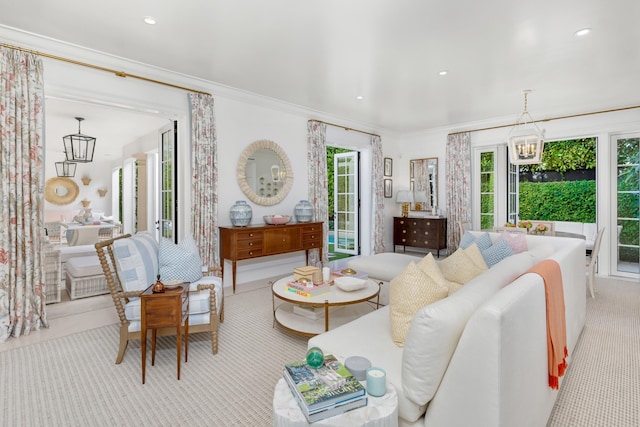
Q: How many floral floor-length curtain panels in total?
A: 5